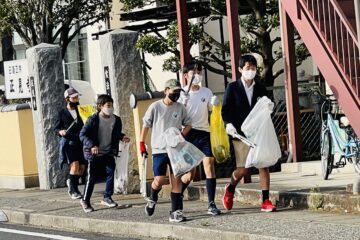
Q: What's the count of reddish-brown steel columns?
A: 3